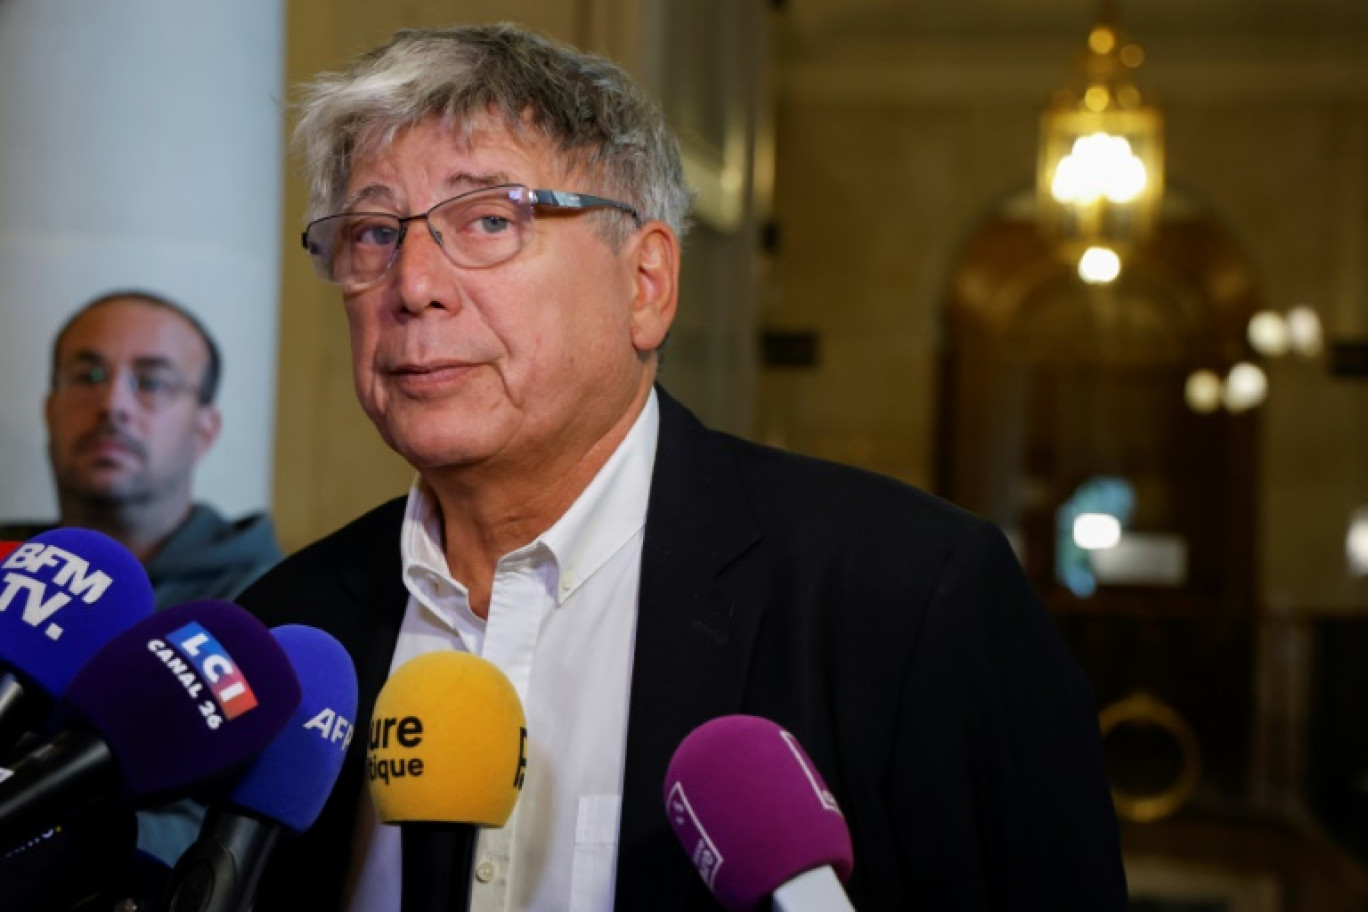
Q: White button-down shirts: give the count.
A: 1